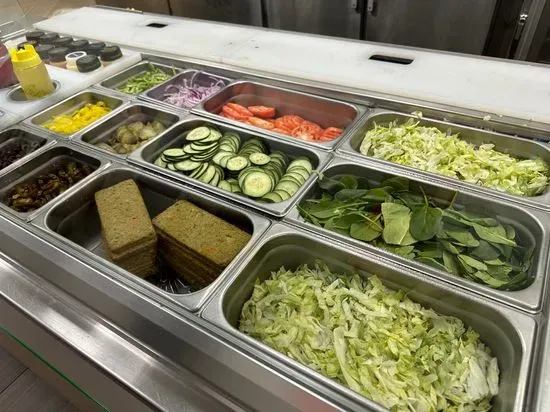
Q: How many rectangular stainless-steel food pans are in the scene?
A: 12